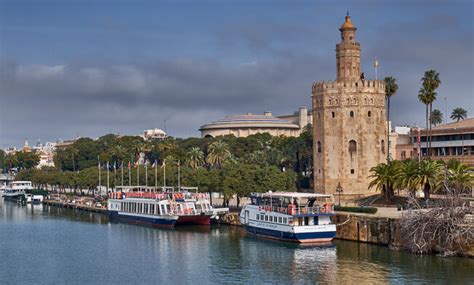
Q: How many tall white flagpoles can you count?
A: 10